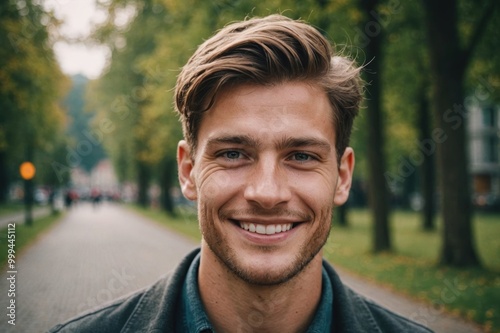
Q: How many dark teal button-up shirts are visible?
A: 1